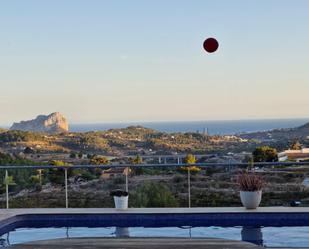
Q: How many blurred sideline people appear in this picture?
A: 0